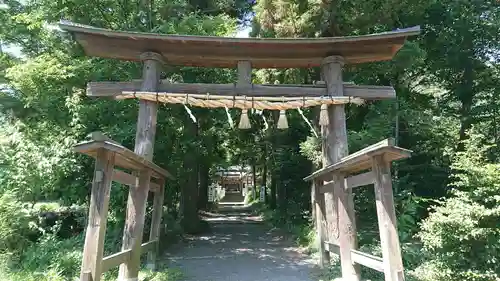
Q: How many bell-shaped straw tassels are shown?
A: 3